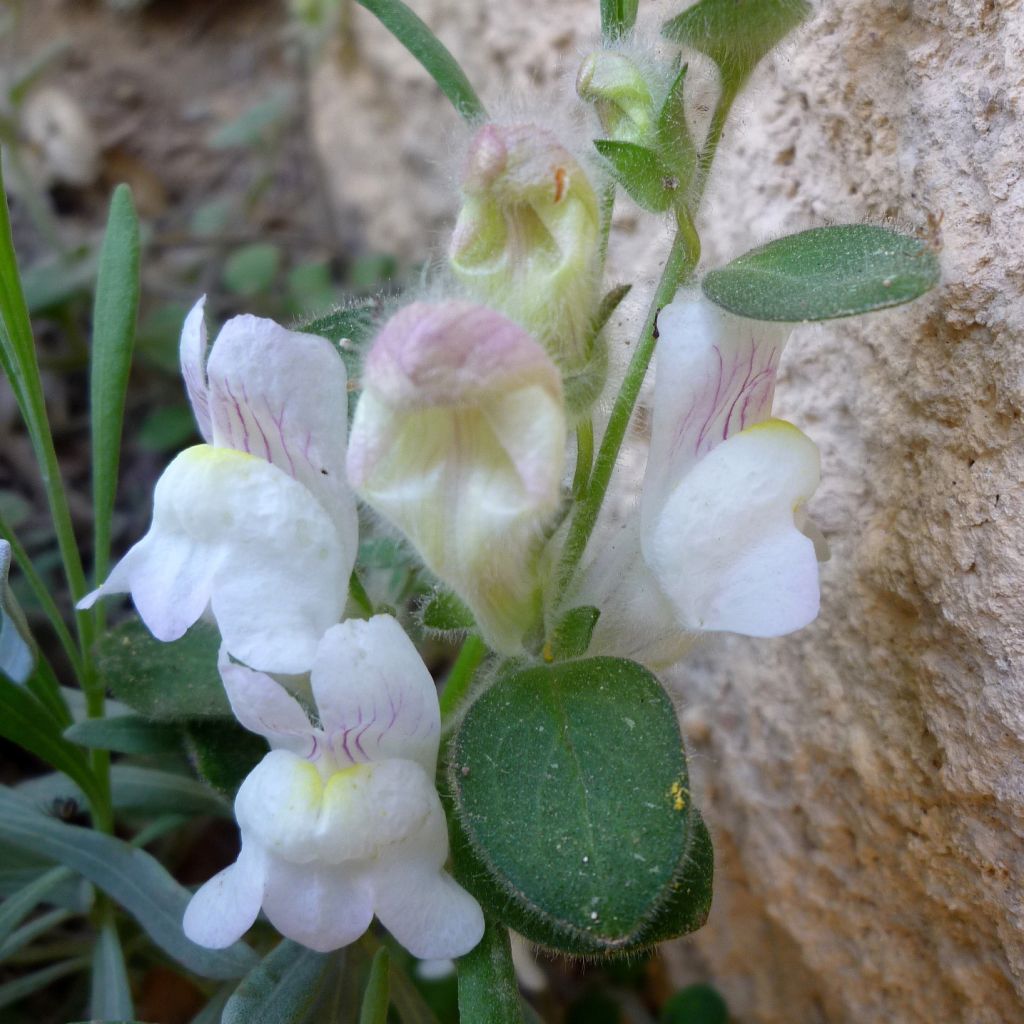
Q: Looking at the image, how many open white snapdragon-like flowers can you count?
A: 3